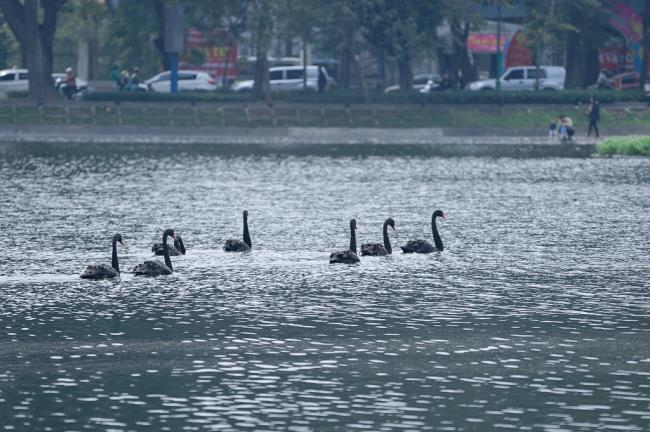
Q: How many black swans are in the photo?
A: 7